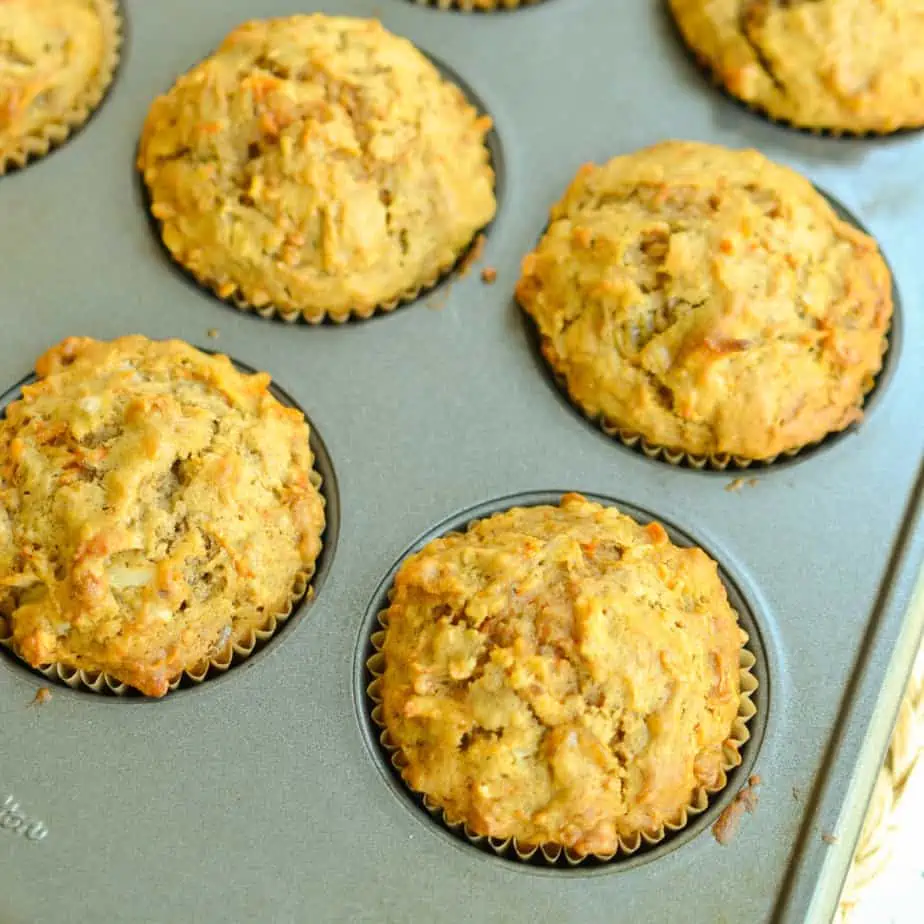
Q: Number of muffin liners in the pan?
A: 7